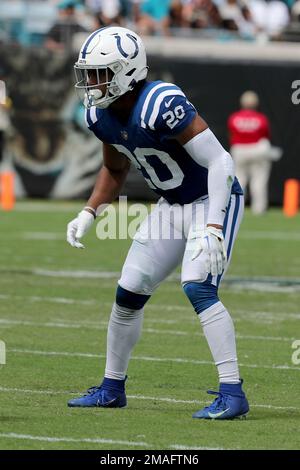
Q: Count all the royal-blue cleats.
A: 2